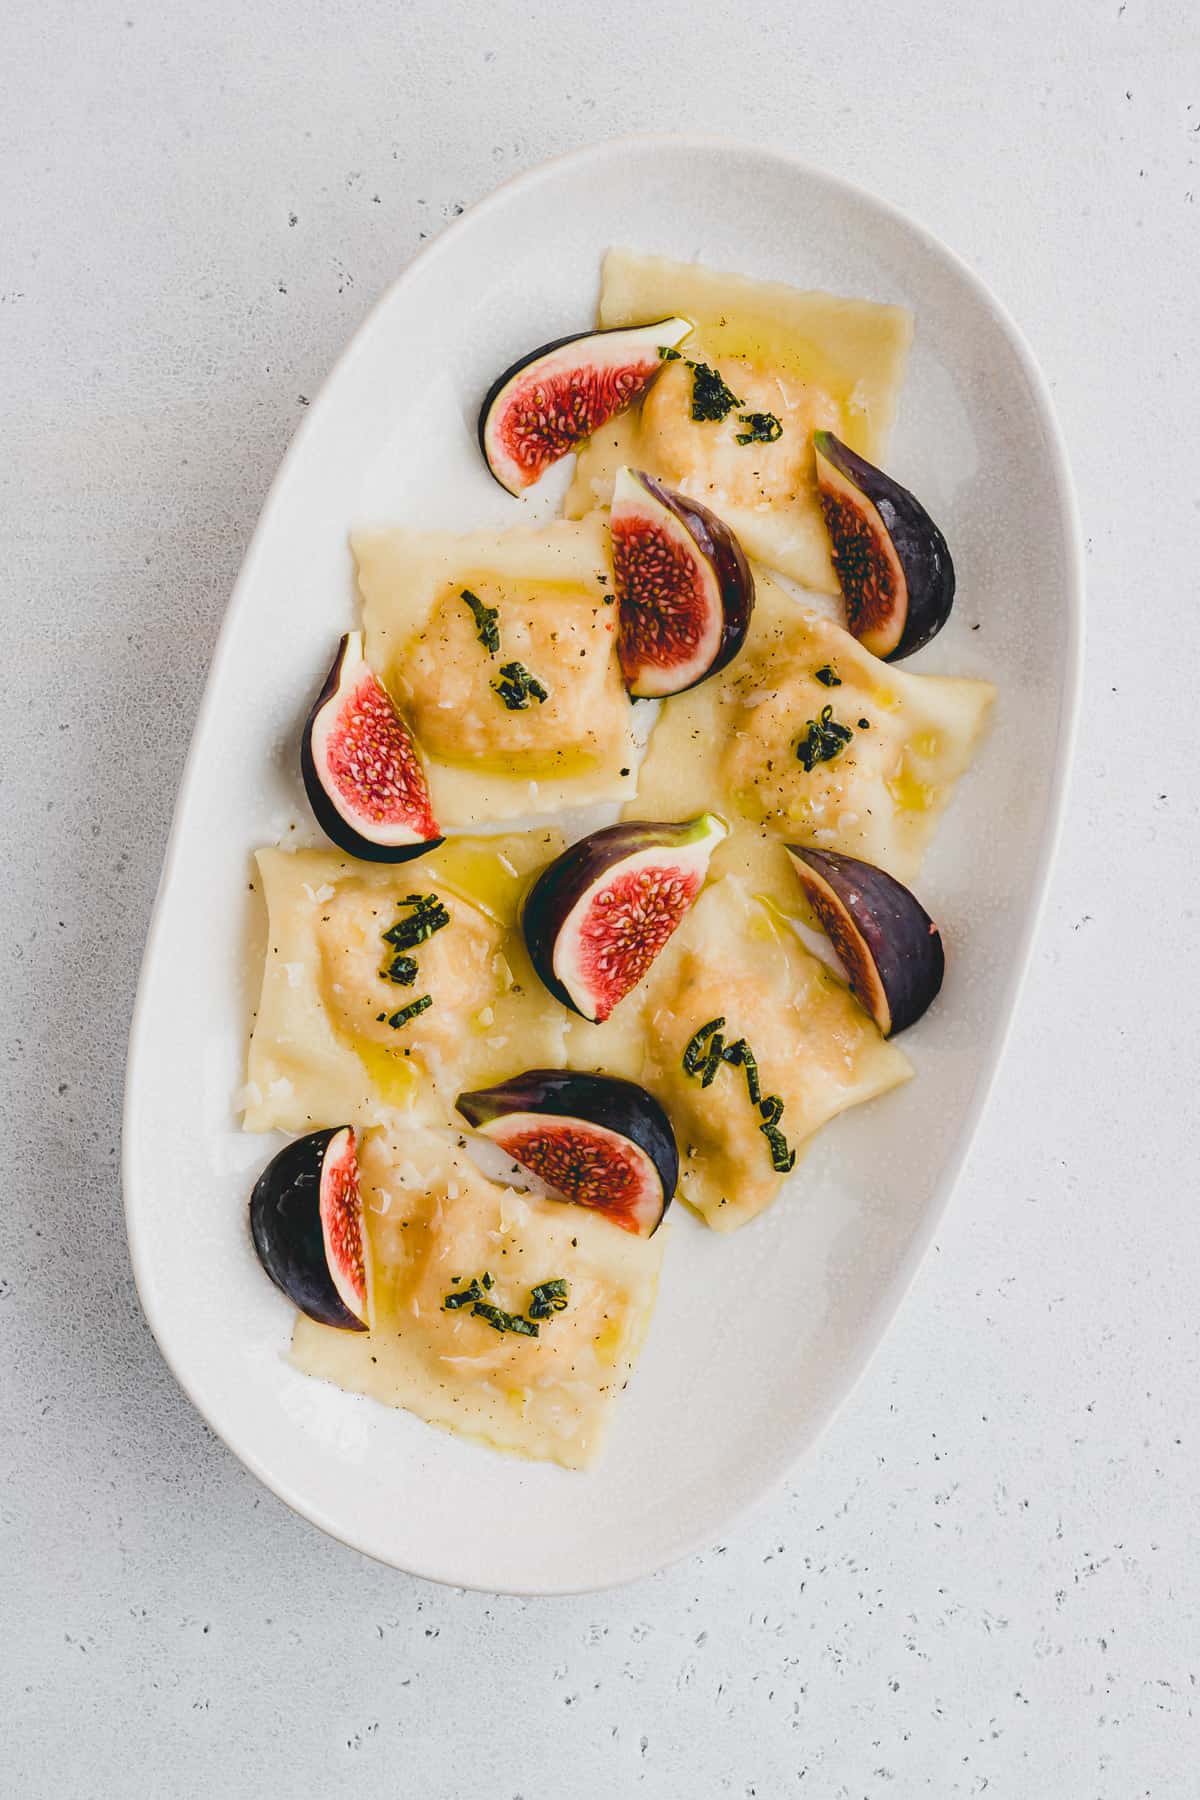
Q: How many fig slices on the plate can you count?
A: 8